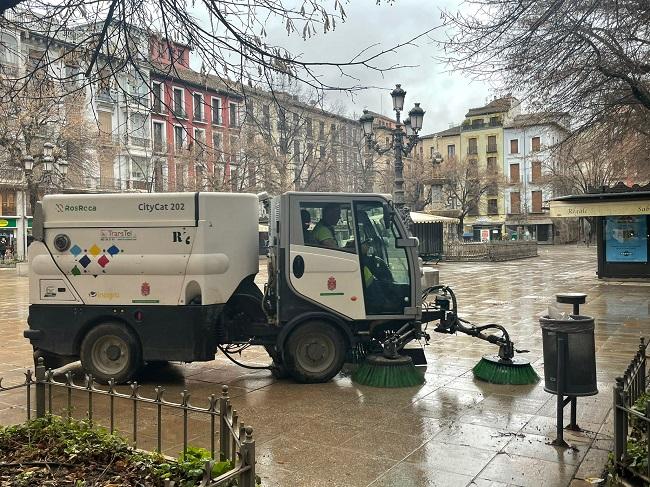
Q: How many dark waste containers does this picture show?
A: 1